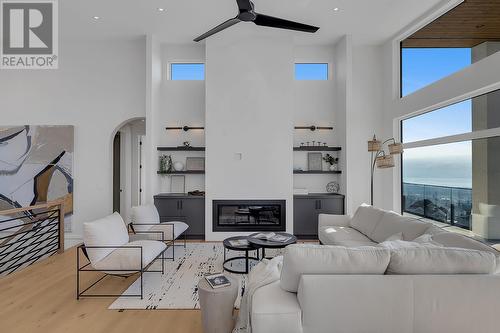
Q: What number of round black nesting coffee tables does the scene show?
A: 2